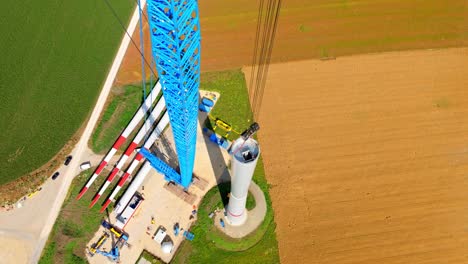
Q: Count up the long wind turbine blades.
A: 3